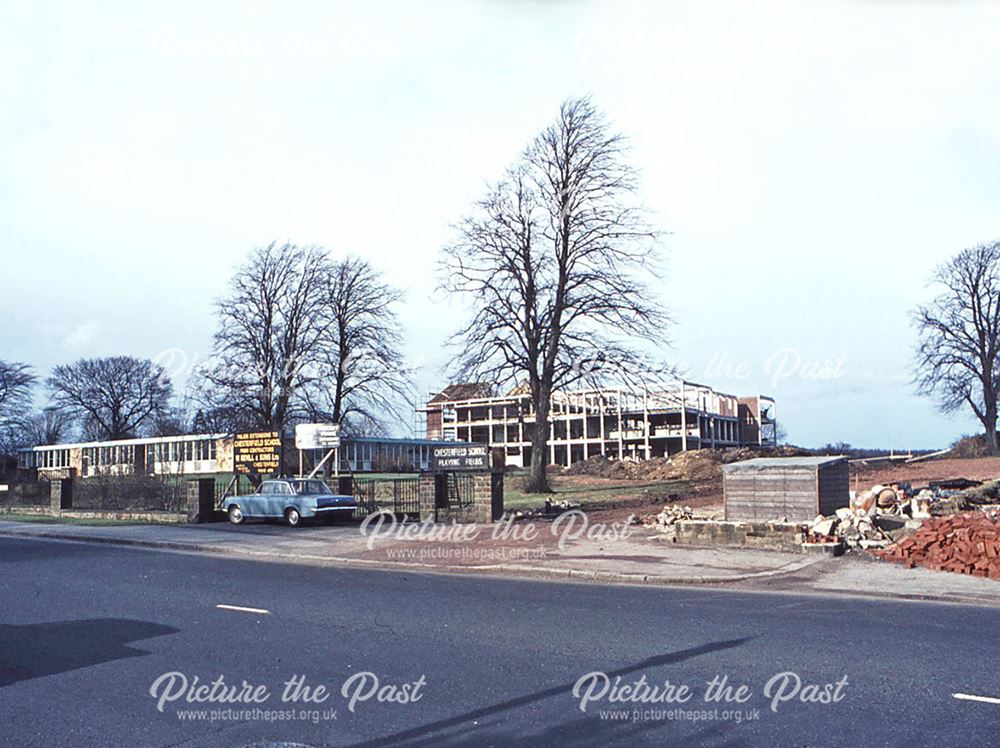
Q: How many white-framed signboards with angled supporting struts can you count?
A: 1